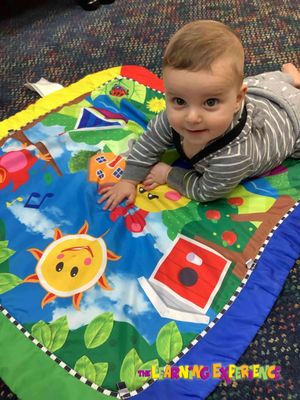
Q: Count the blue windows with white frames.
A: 3